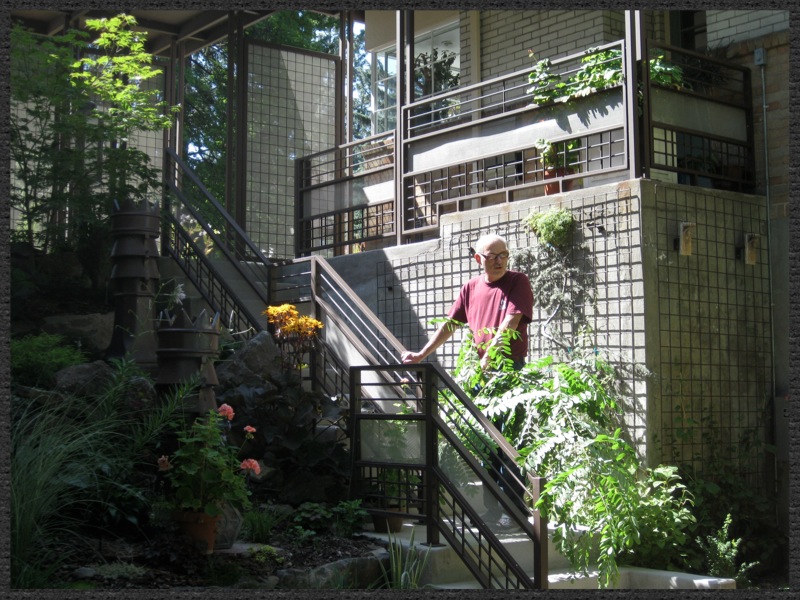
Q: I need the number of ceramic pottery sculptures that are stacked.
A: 2